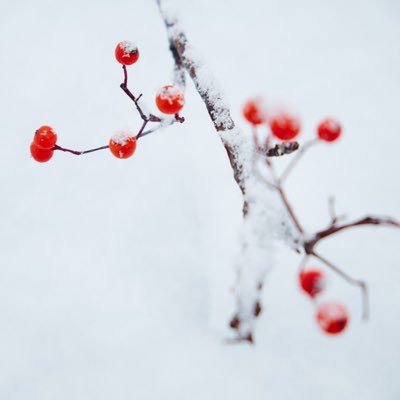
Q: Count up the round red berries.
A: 10